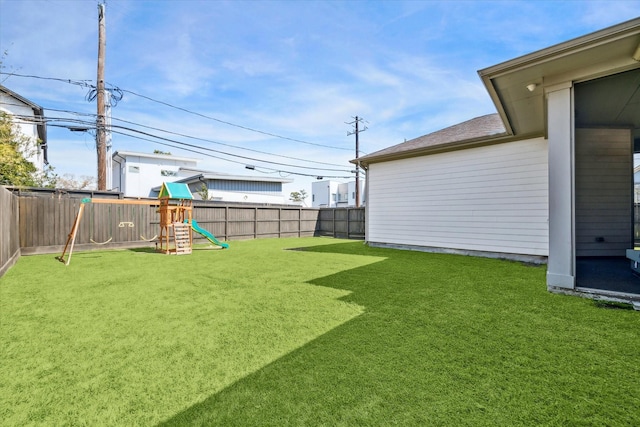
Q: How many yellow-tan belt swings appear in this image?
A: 2